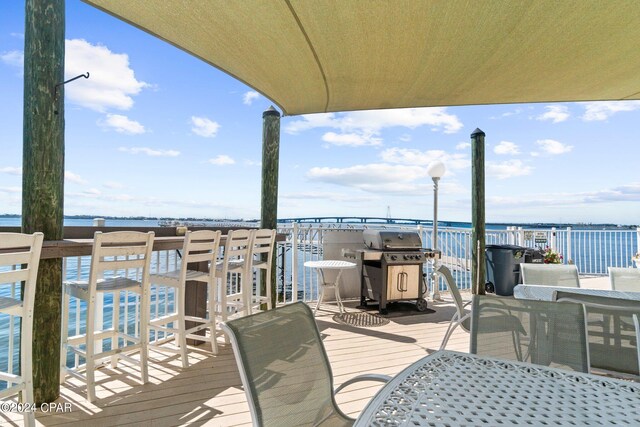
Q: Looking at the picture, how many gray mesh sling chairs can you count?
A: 6